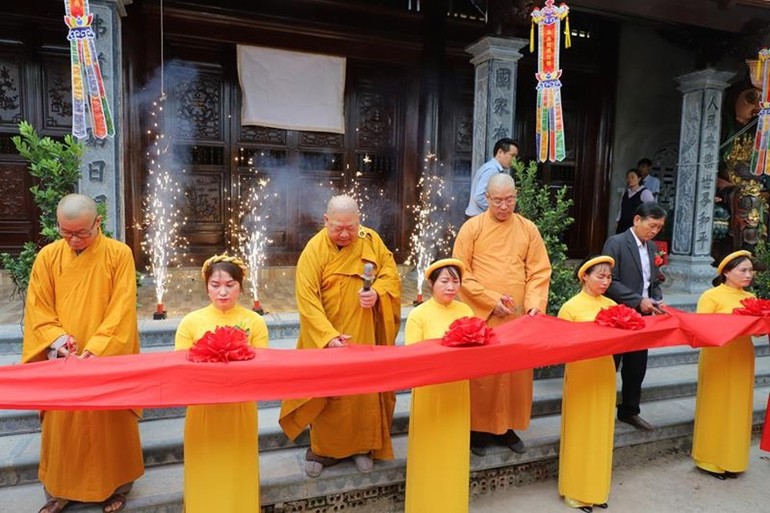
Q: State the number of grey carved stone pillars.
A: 3